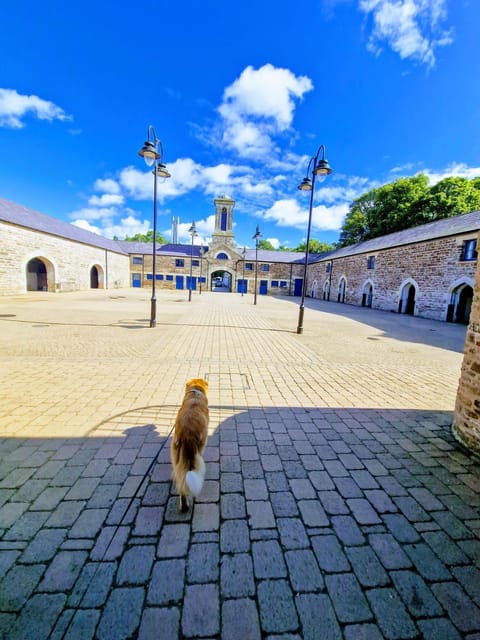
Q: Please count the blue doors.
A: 6